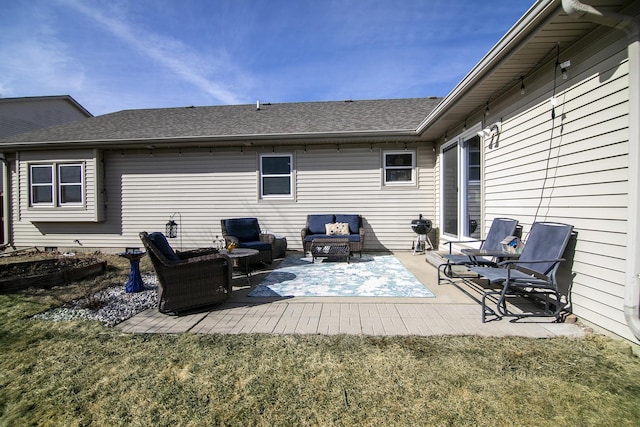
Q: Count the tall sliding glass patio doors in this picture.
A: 1